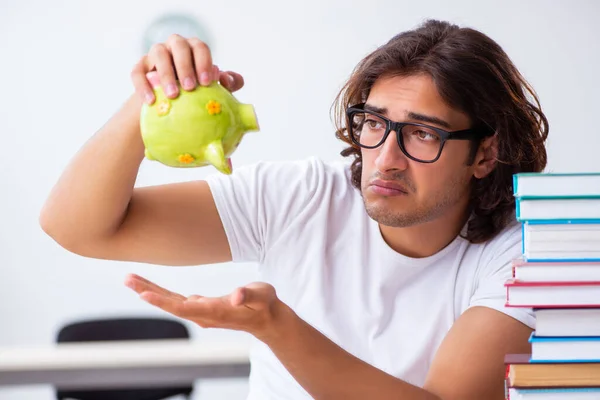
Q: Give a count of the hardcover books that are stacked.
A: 9